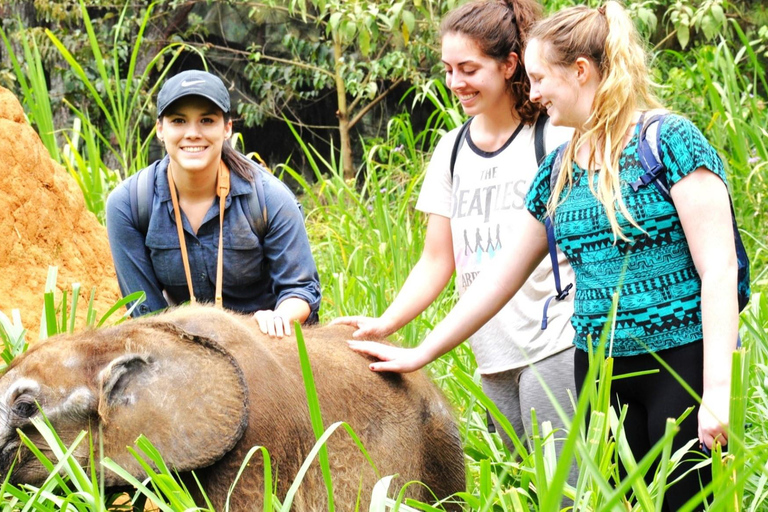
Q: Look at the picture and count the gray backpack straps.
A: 2